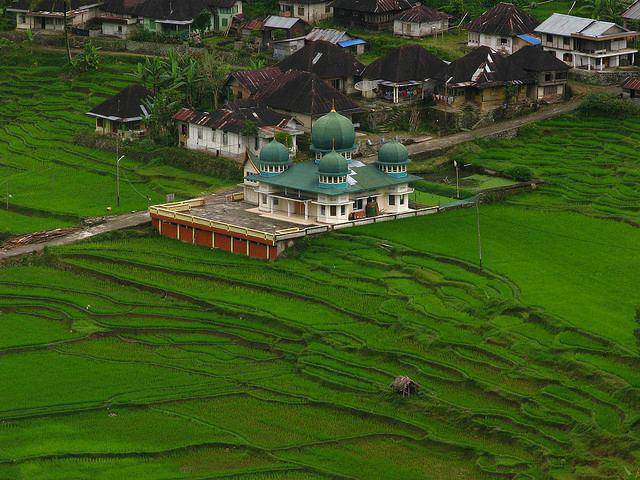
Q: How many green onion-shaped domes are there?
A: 4